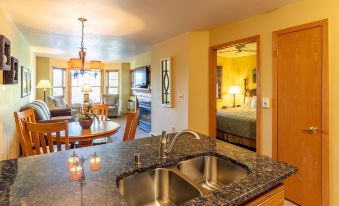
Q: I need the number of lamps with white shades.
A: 3